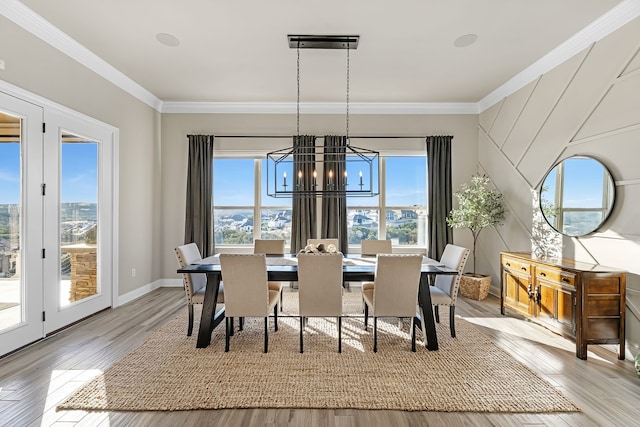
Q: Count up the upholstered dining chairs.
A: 8